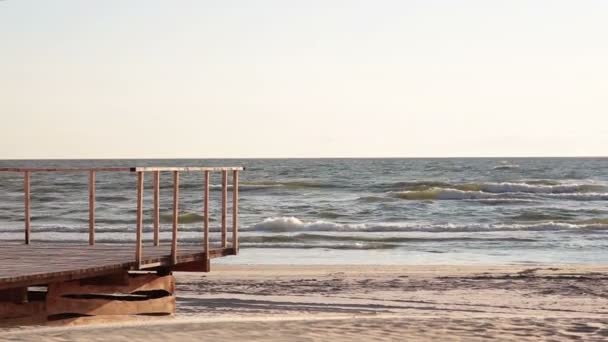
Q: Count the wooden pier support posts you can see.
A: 8